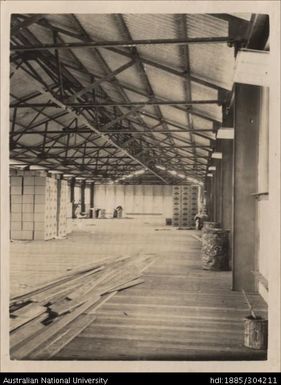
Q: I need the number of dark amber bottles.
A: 0